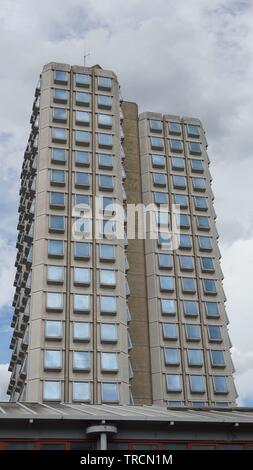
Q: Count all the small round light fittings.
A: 4